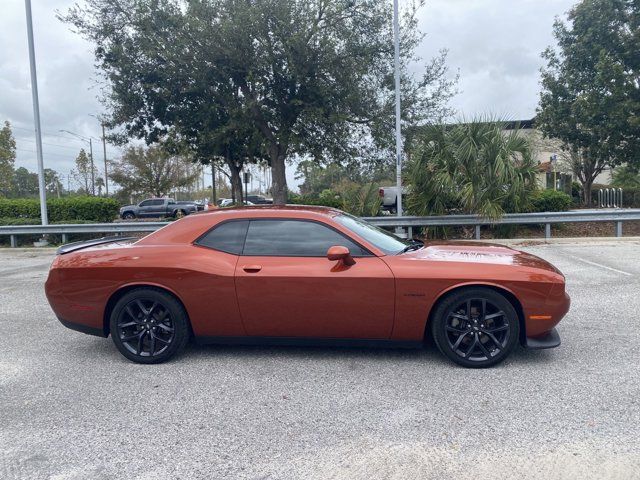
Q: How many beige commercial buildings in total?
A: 1